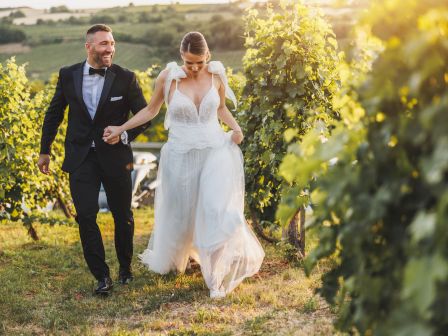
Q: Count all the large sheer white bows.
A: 2